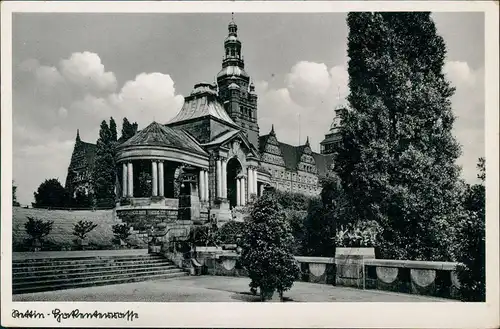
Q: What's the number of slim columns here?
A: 12